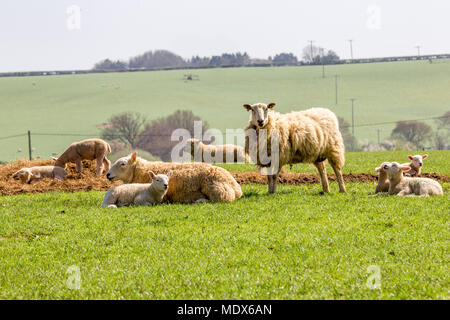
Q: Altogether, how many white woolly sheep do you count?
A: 9